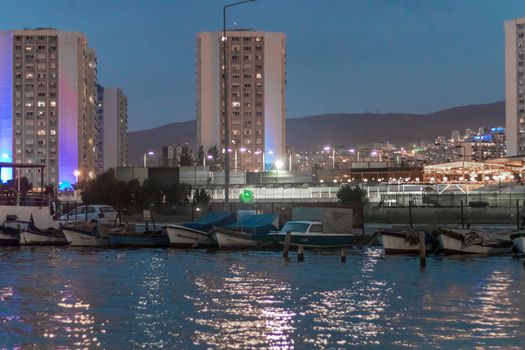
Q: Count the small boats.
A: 10